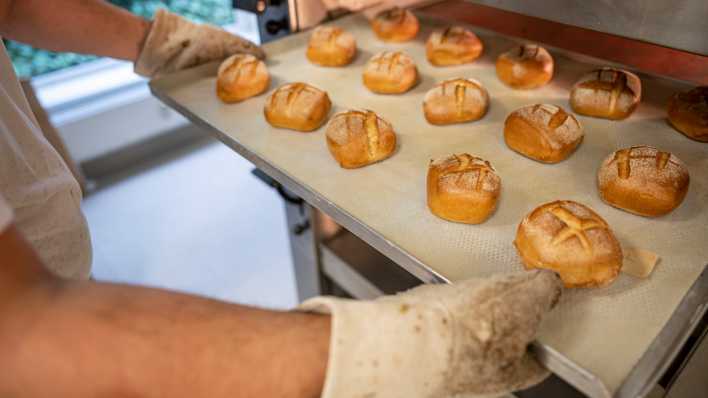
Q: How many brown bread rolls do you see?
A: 15